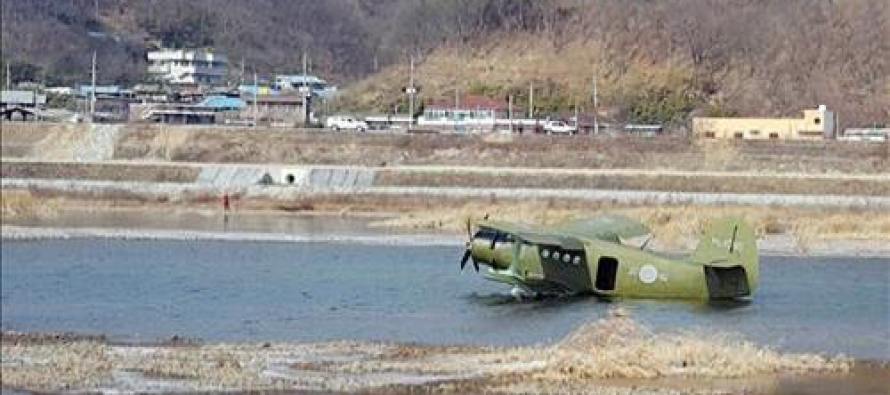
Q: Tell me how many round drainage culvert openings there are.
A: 1